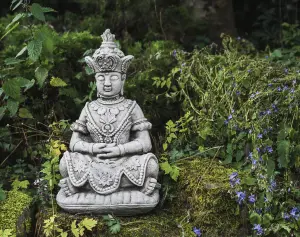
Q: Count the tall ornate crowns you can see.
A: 1